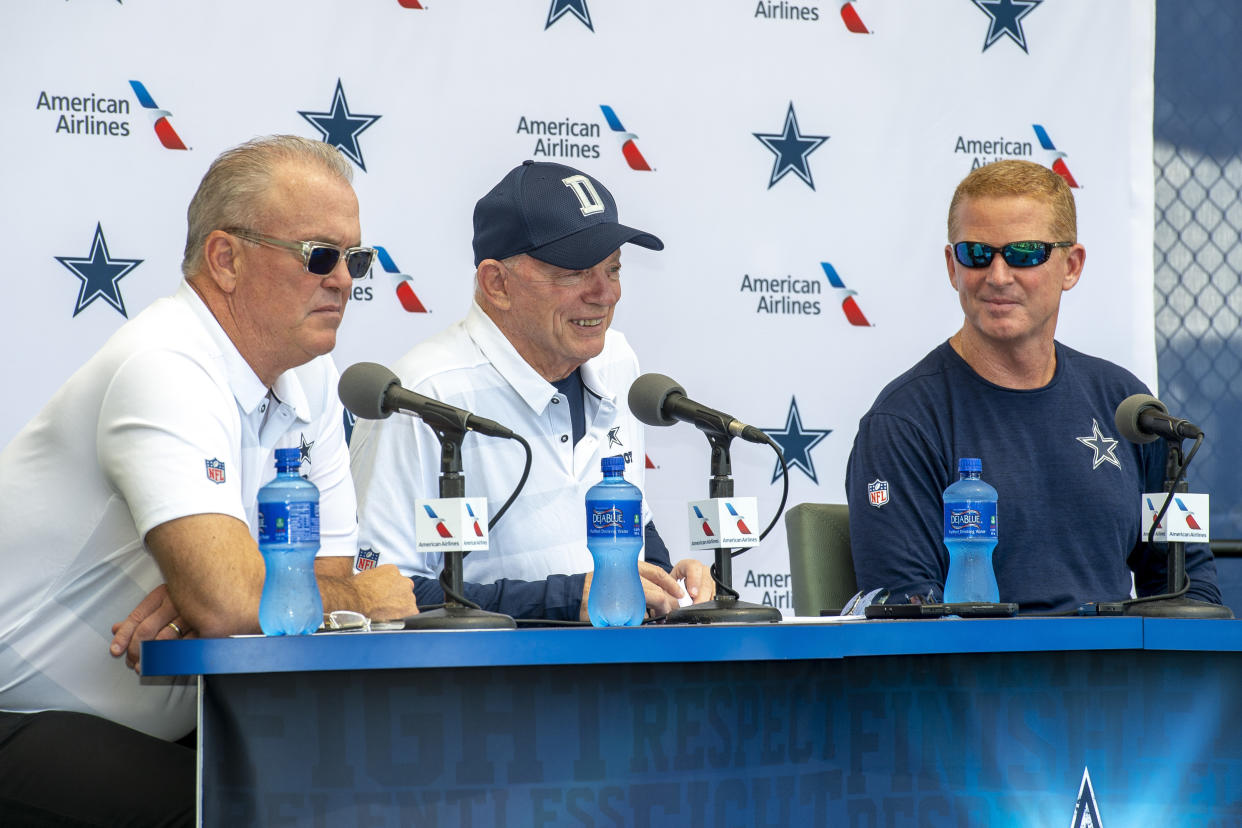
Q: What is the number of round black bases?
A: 3